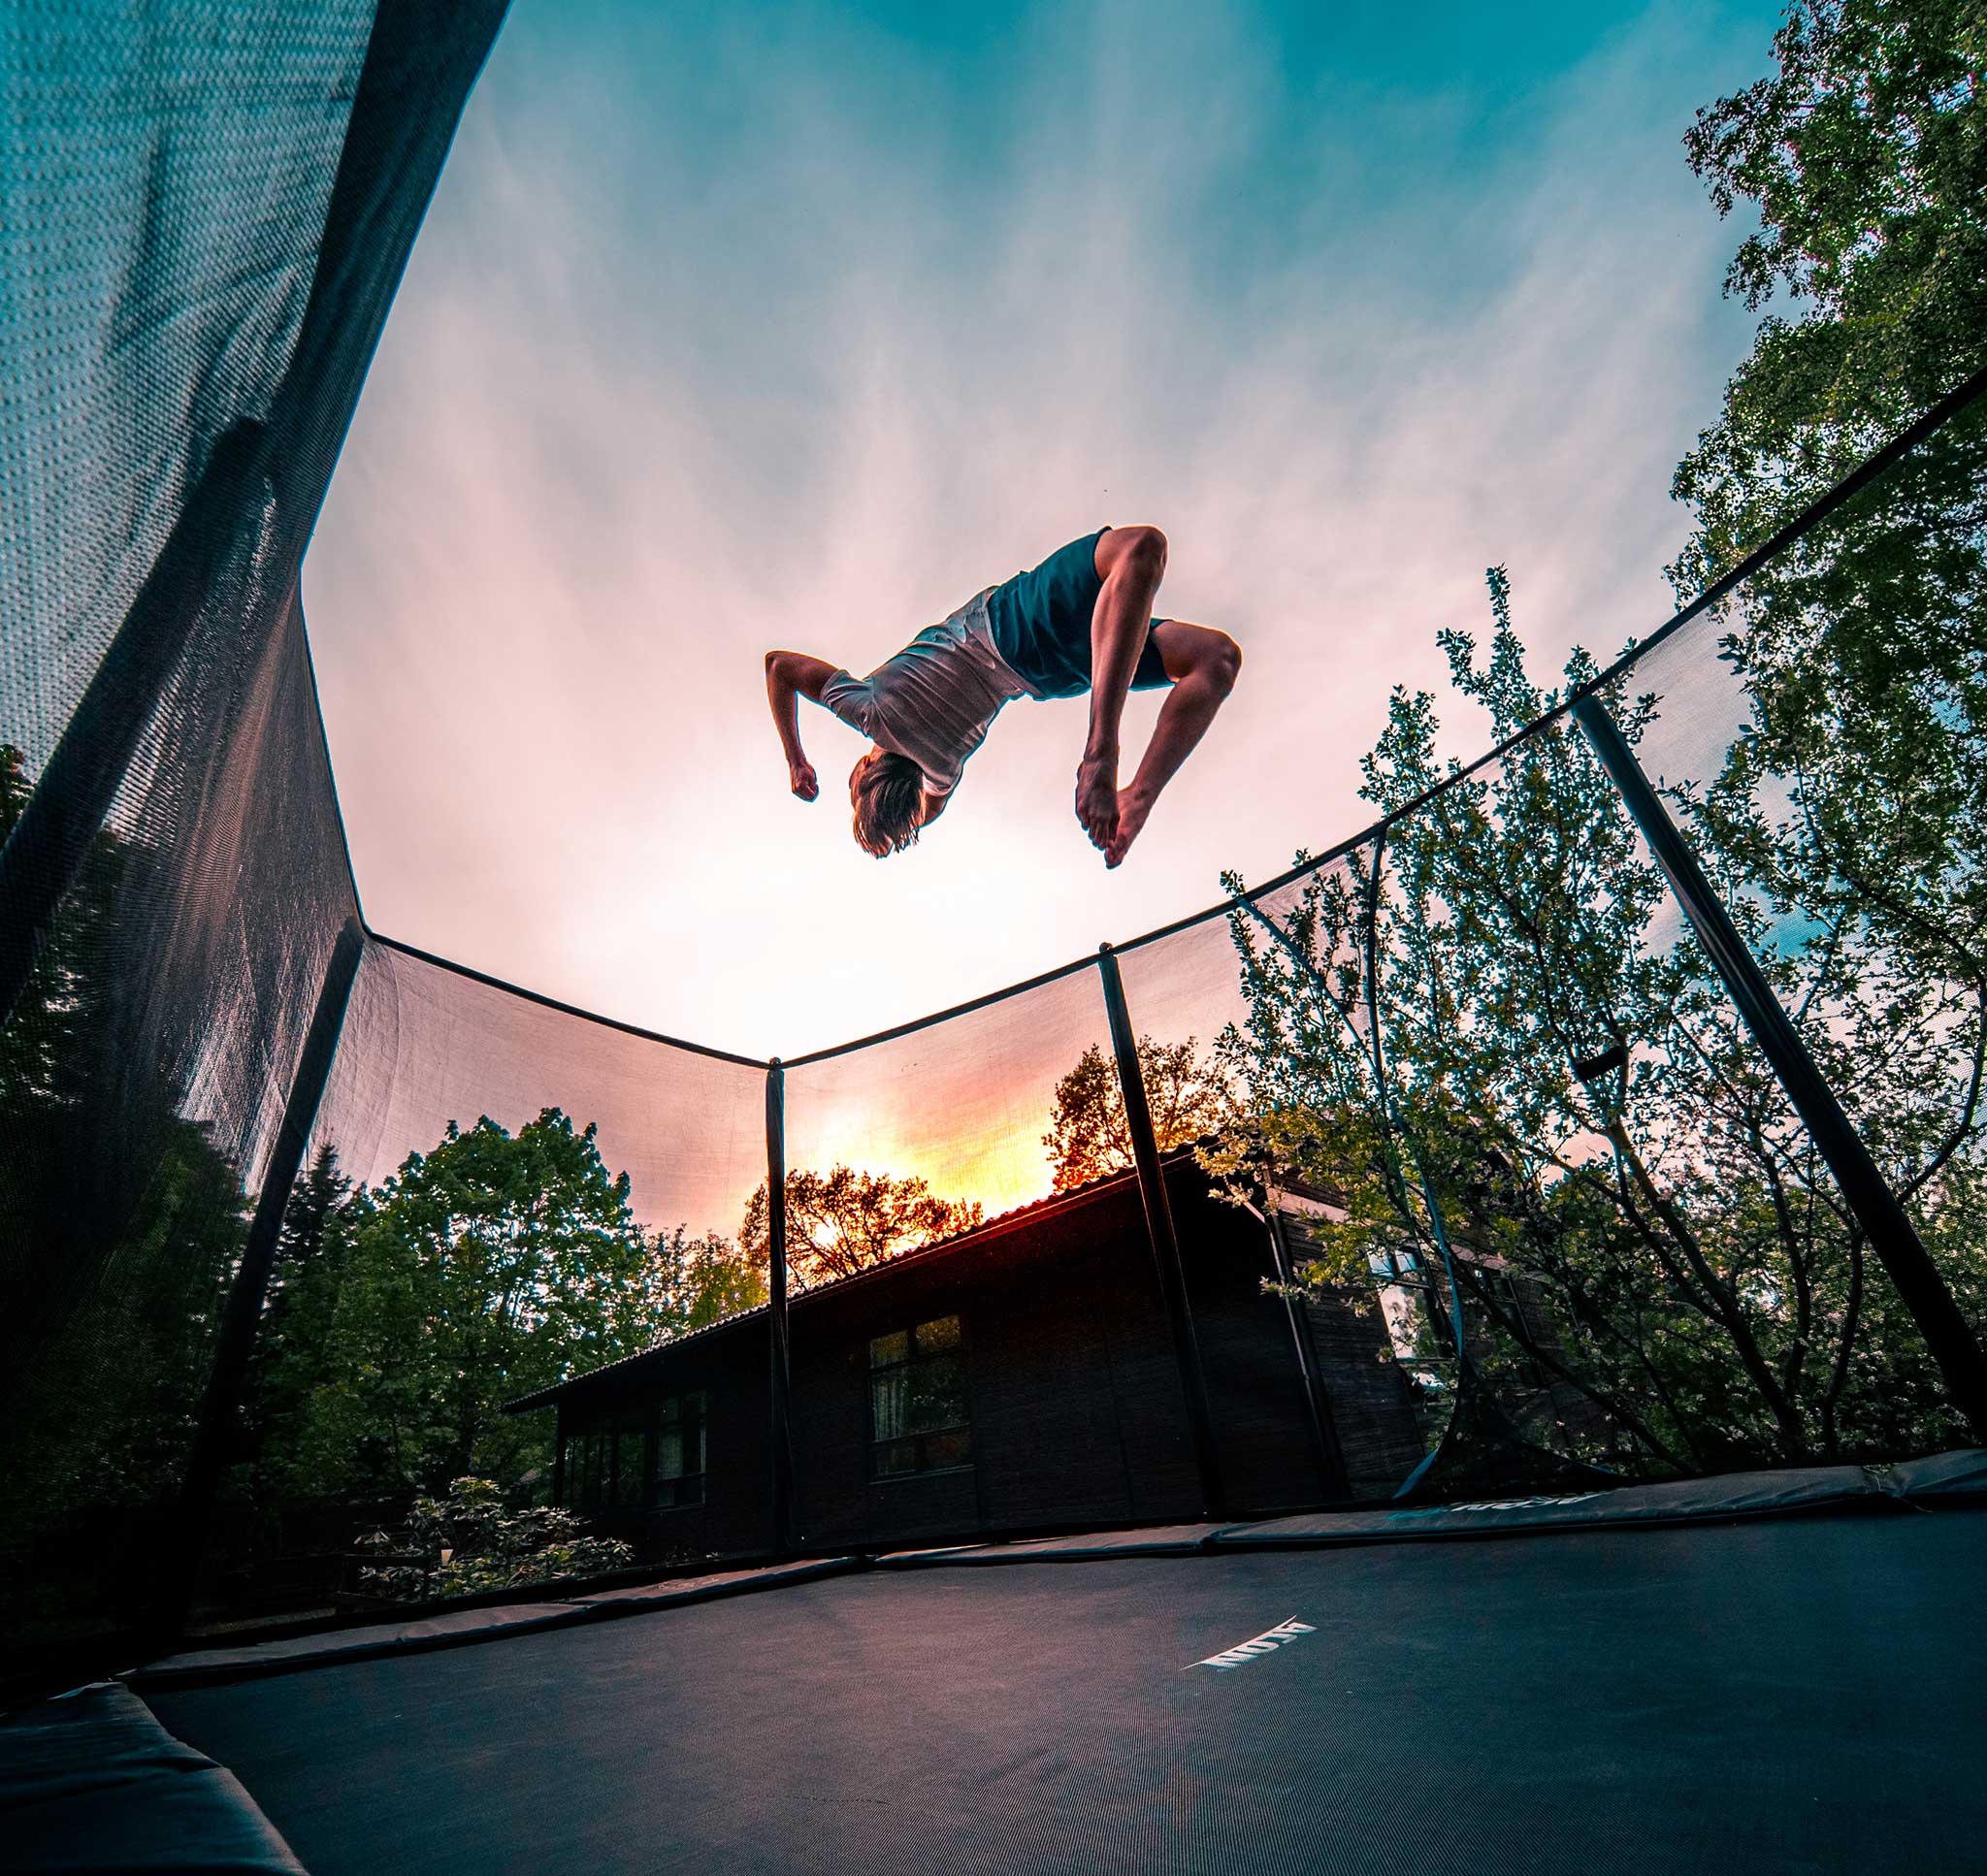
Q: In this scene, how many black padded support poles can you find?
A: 5